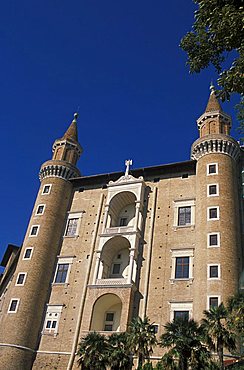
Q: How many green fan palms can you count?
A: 5